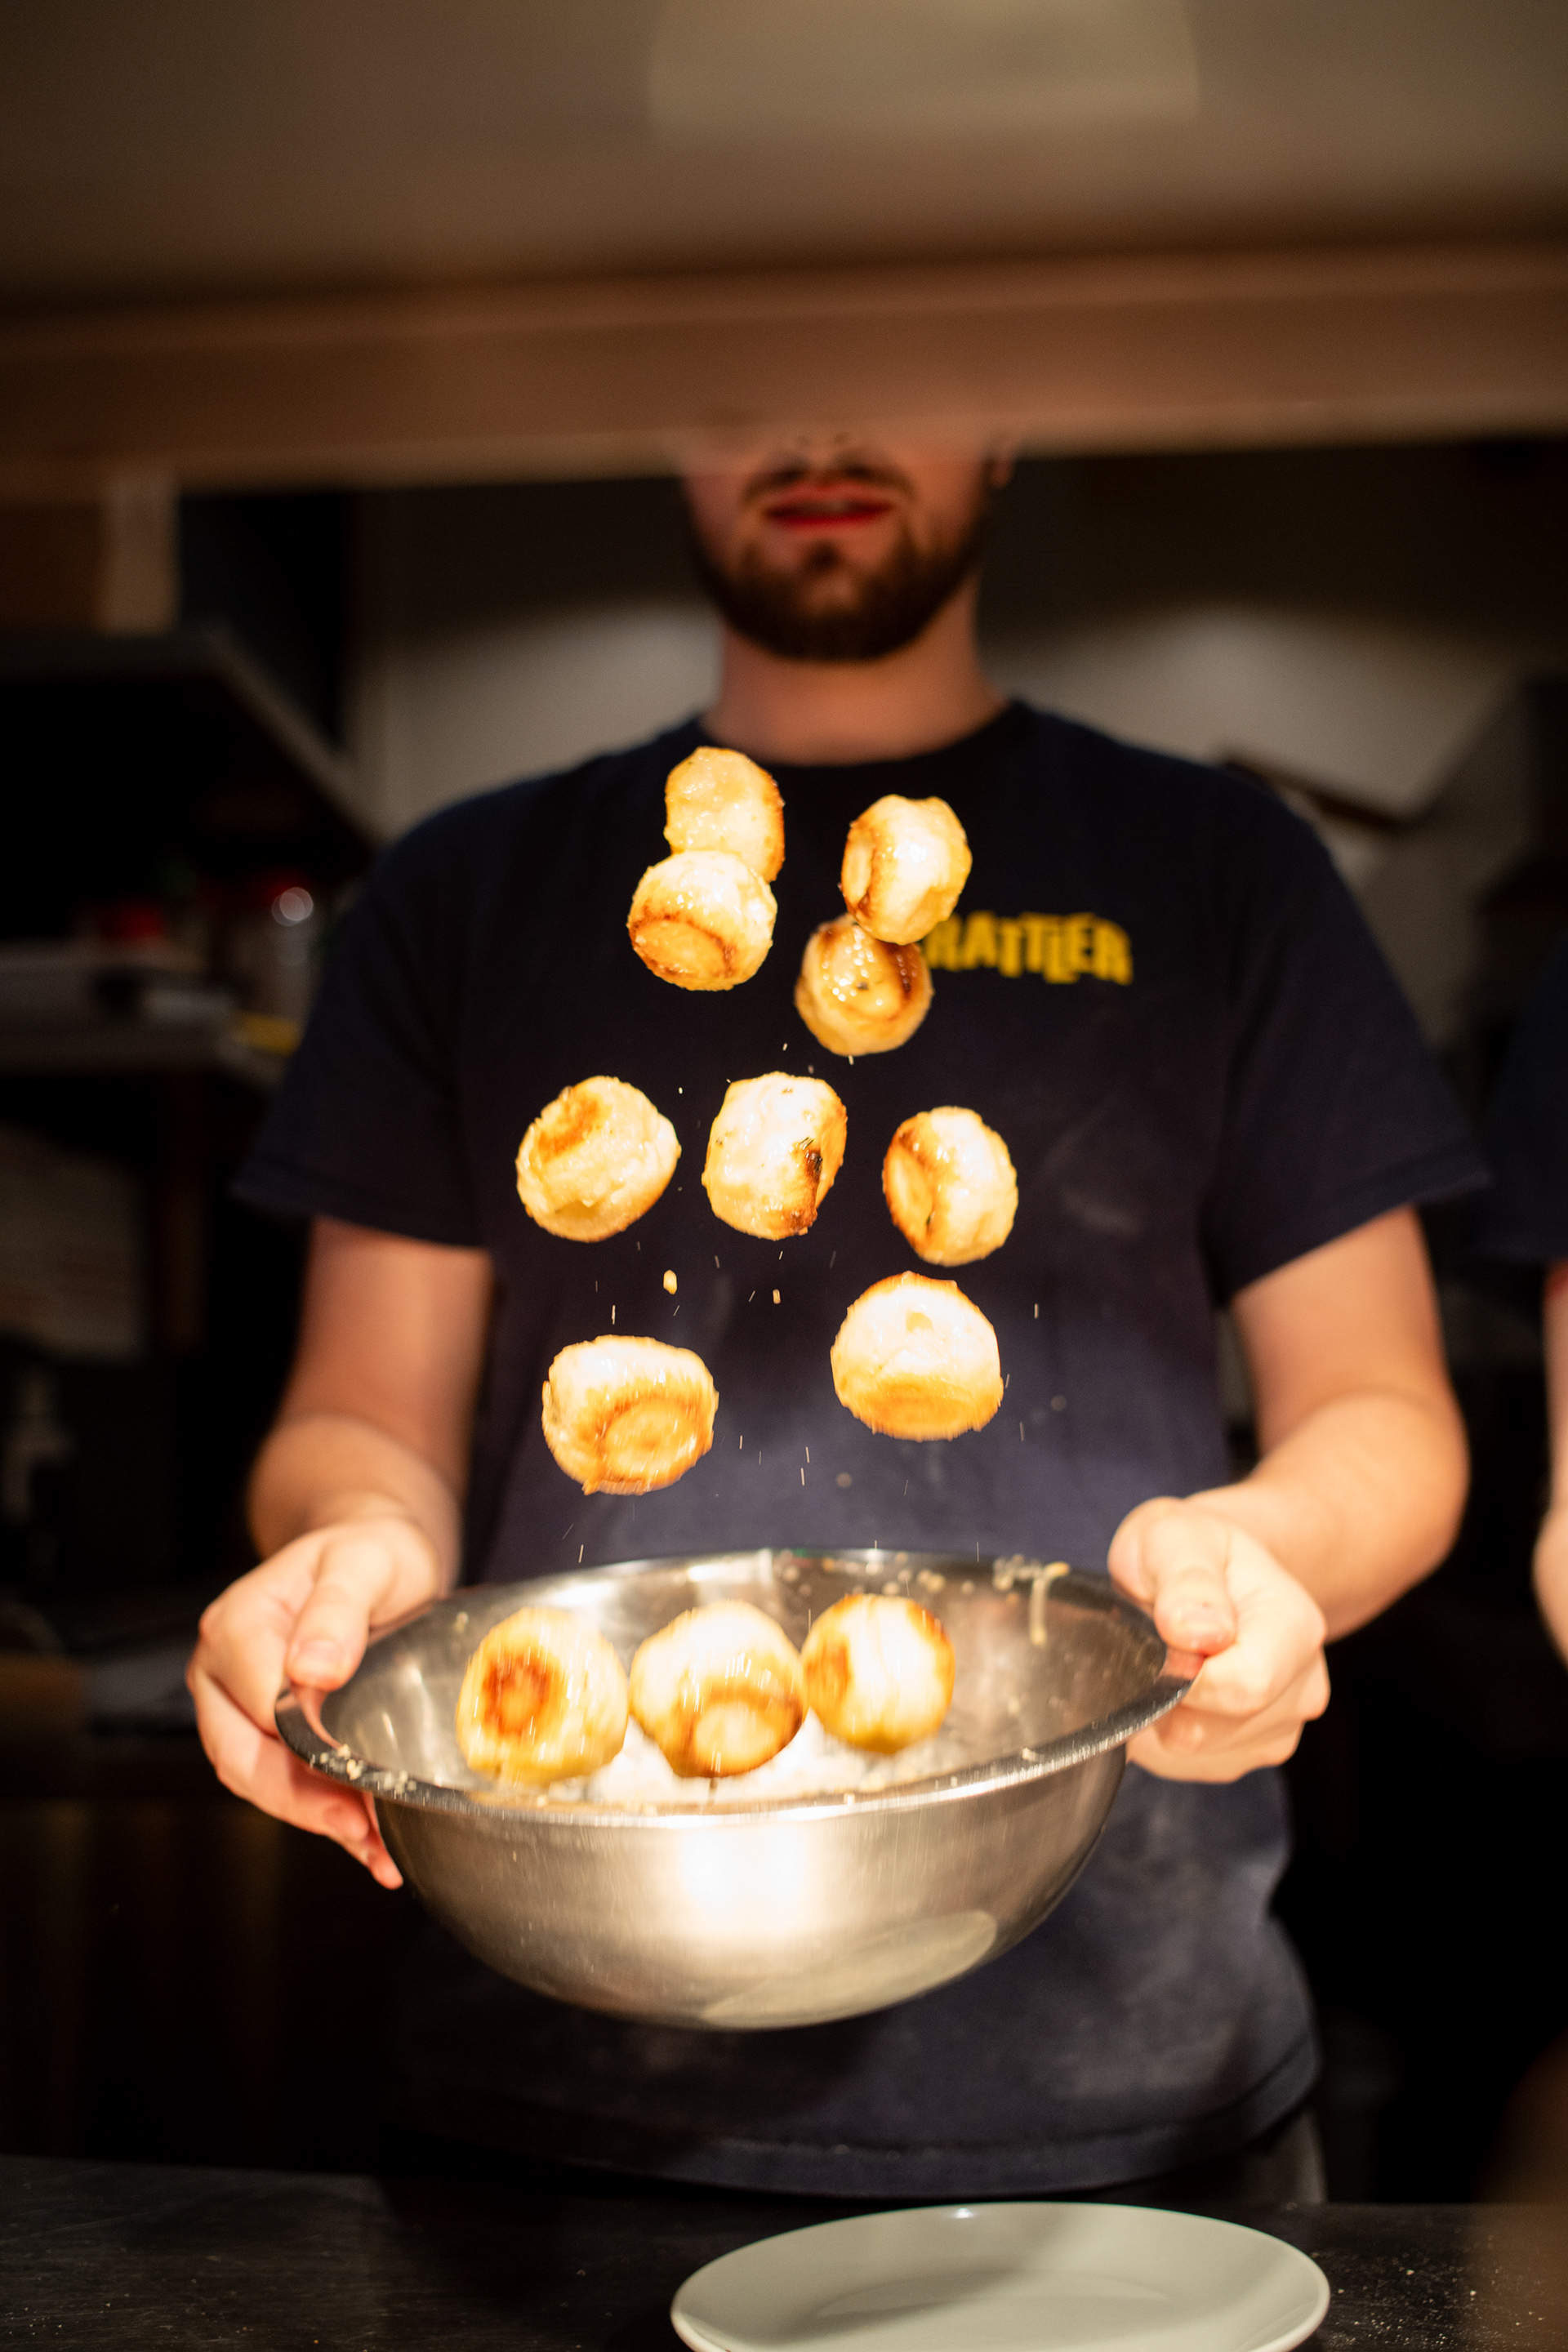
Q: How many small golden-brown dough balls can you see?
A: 12